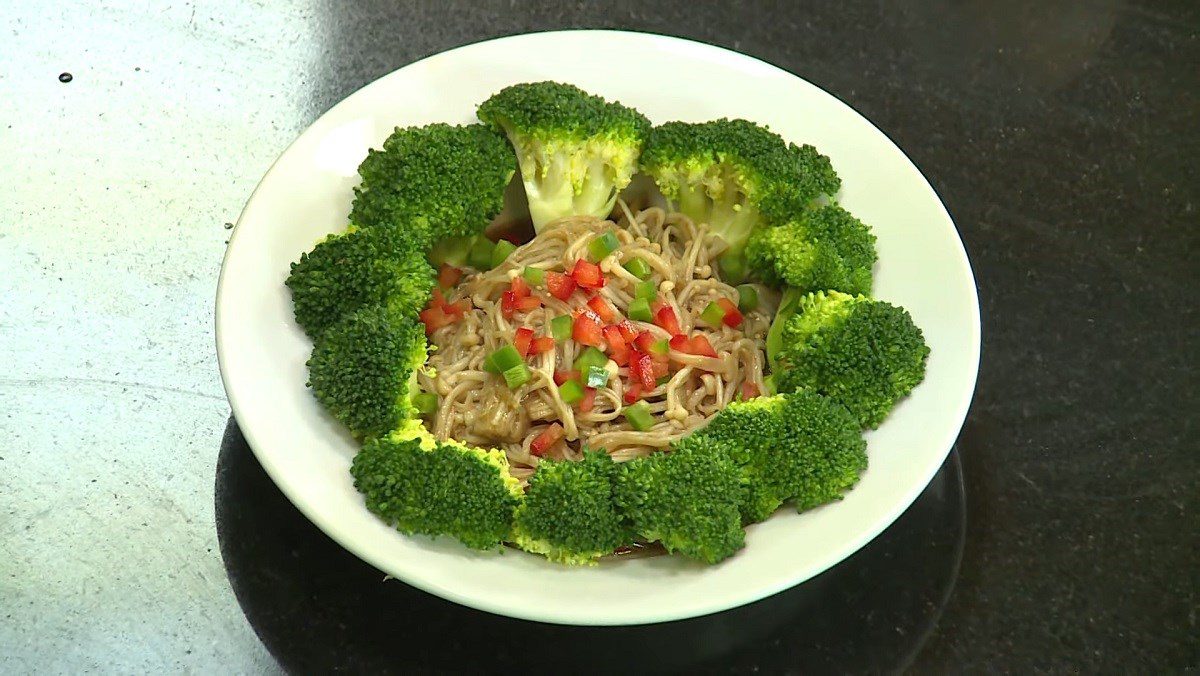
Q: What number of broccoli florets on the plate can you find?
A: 11